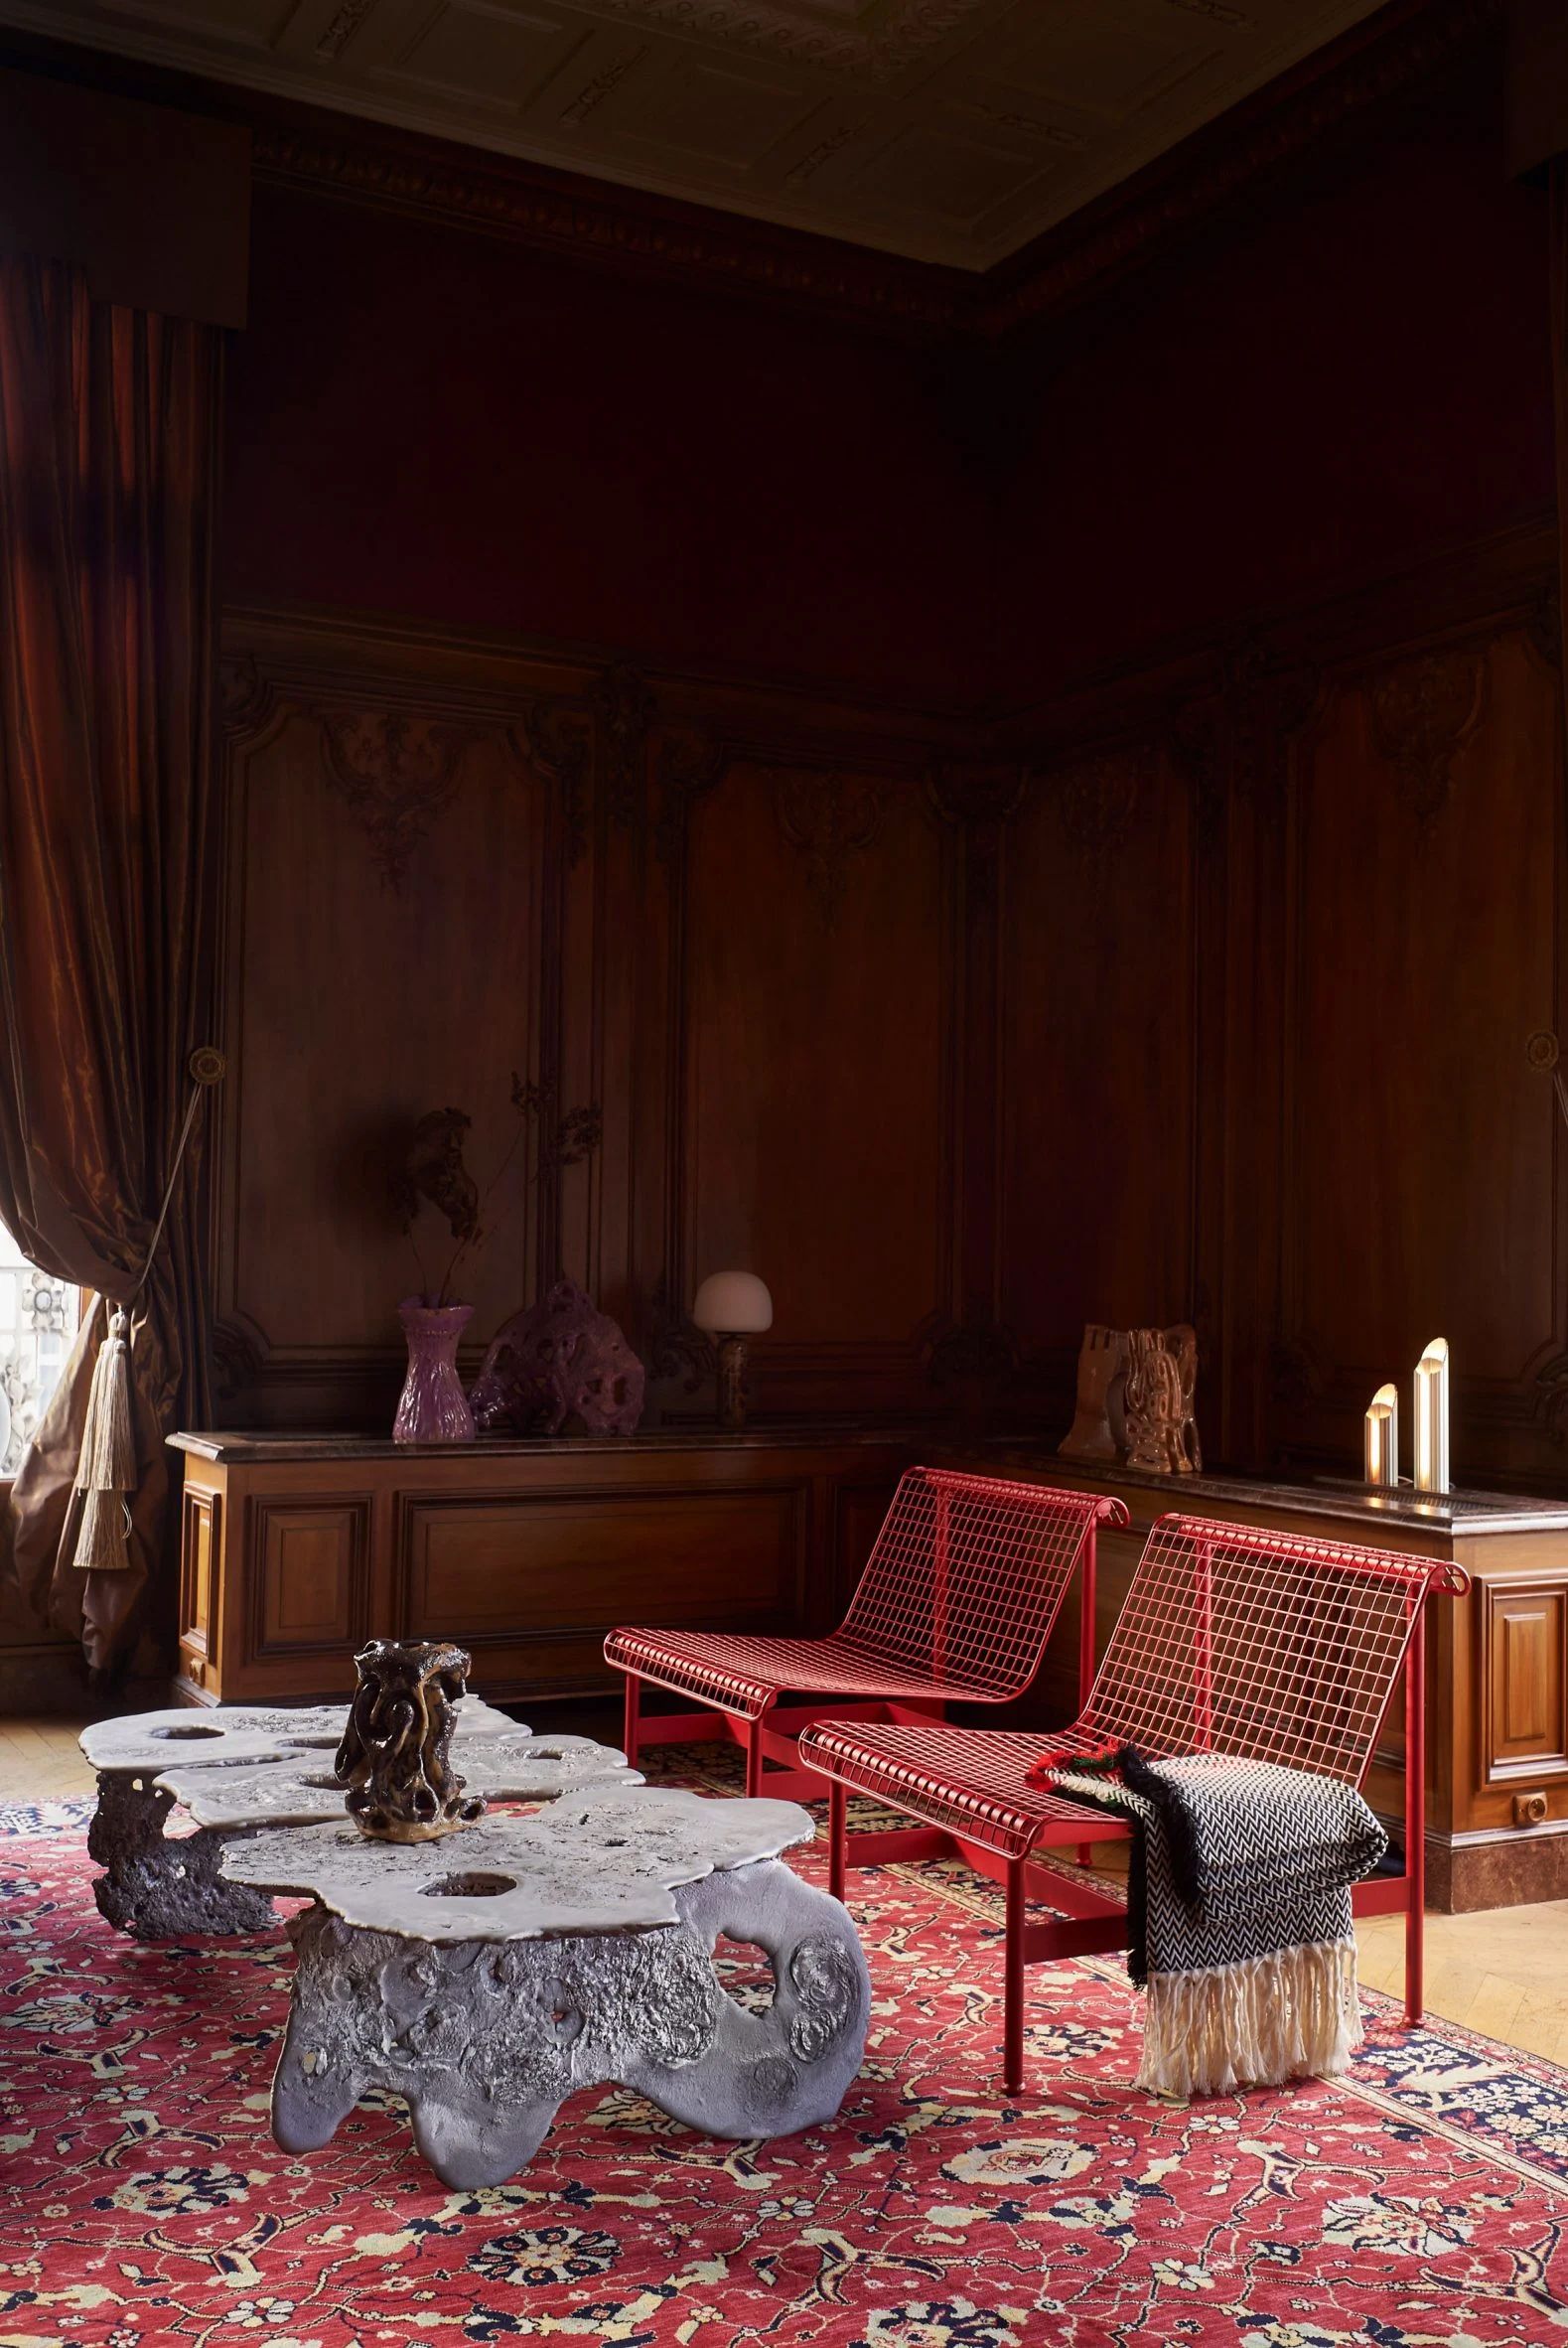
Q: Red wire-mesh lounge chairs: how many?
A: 2